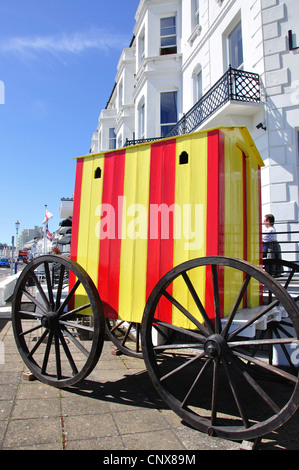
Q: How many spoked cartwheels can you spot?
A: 4